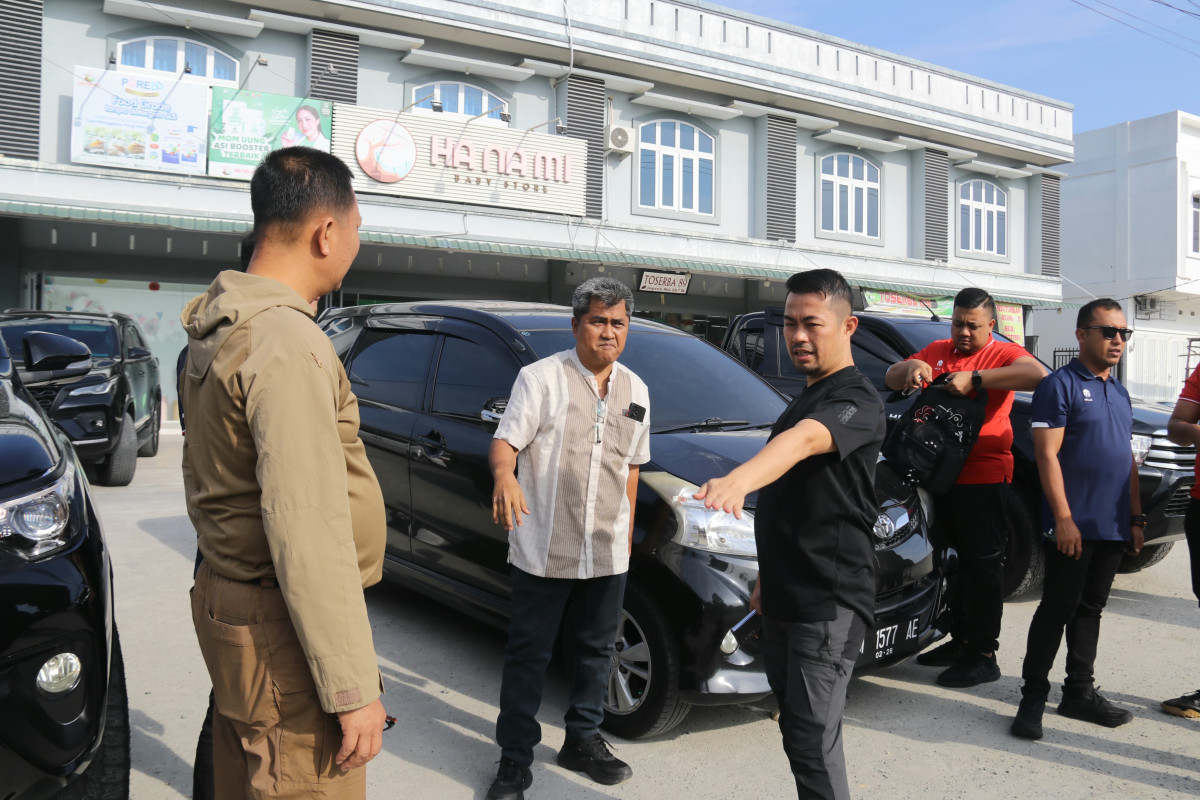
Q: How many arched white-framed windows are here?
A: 5